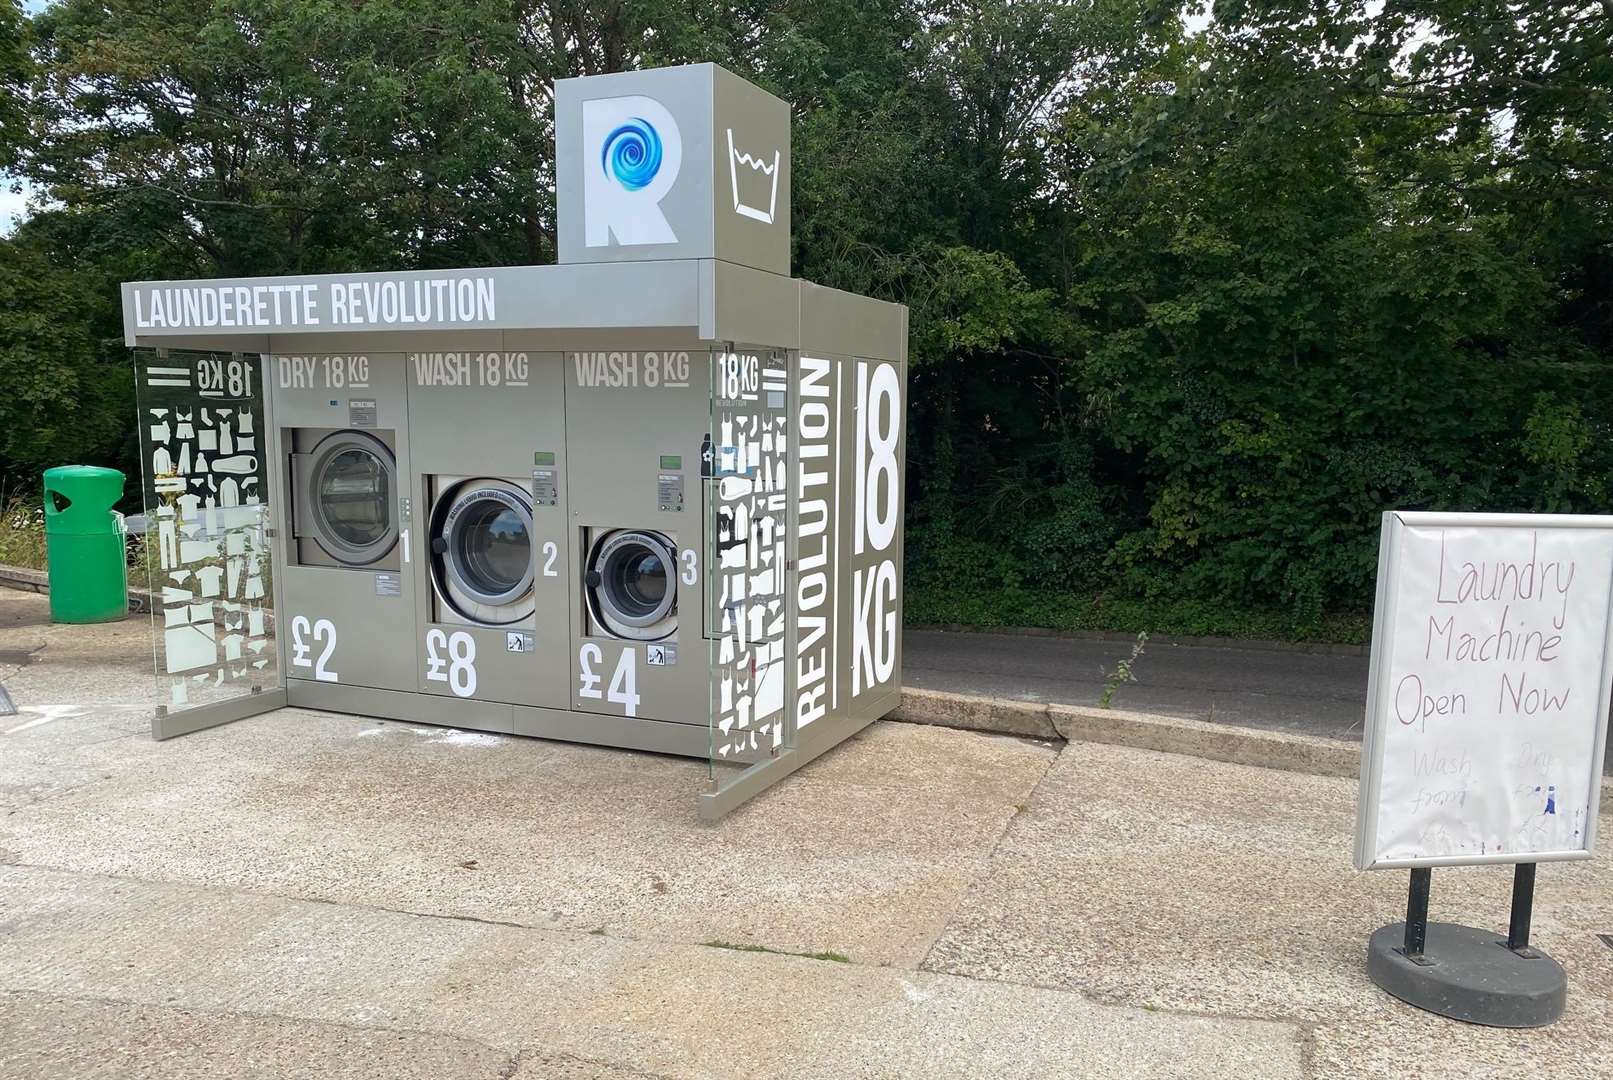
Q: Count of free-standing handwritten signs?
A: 1